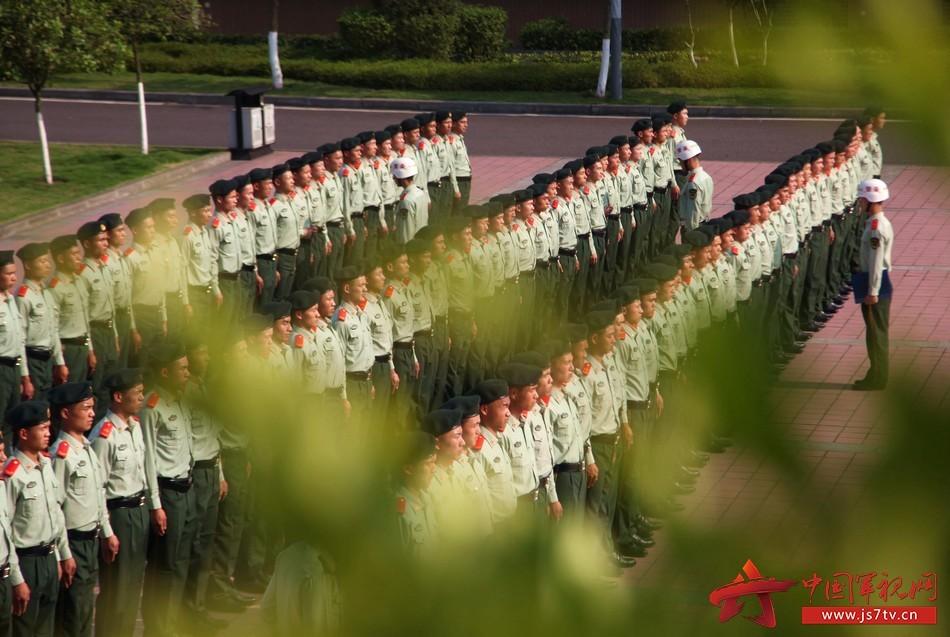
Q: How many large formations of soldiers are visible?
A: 3